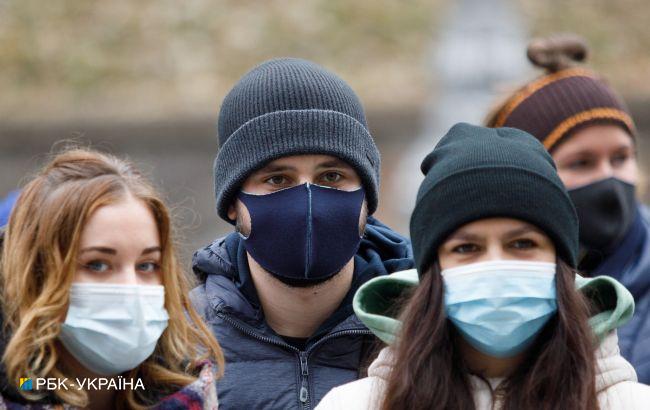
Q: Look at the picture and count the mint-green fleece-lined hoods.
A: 1